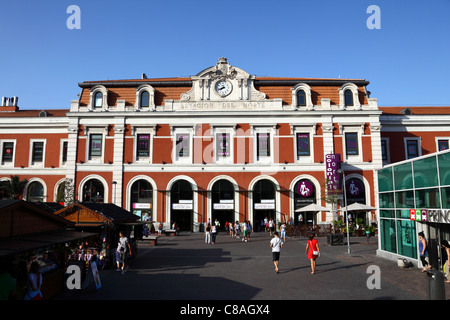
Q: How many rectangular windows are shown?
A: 13